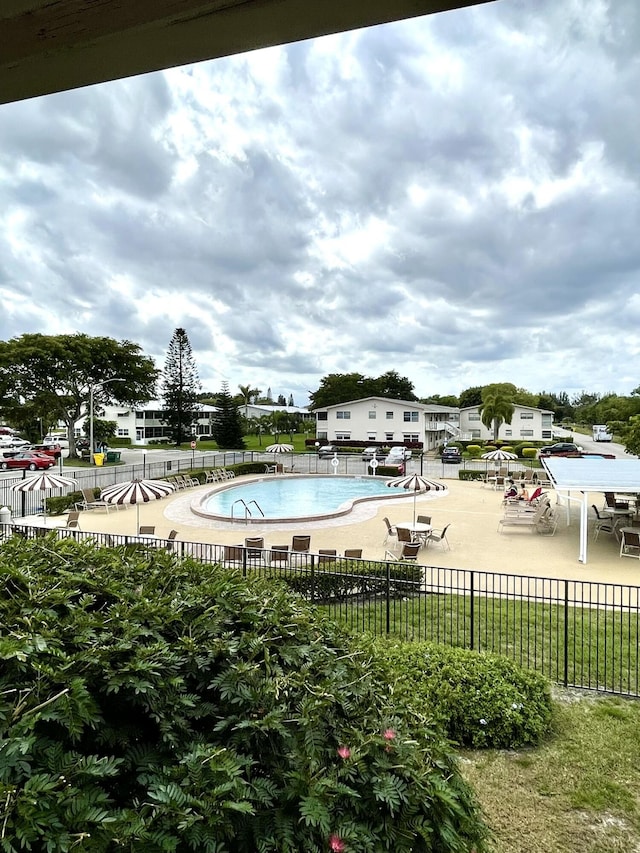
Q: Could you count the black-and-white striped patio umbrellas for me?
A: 5